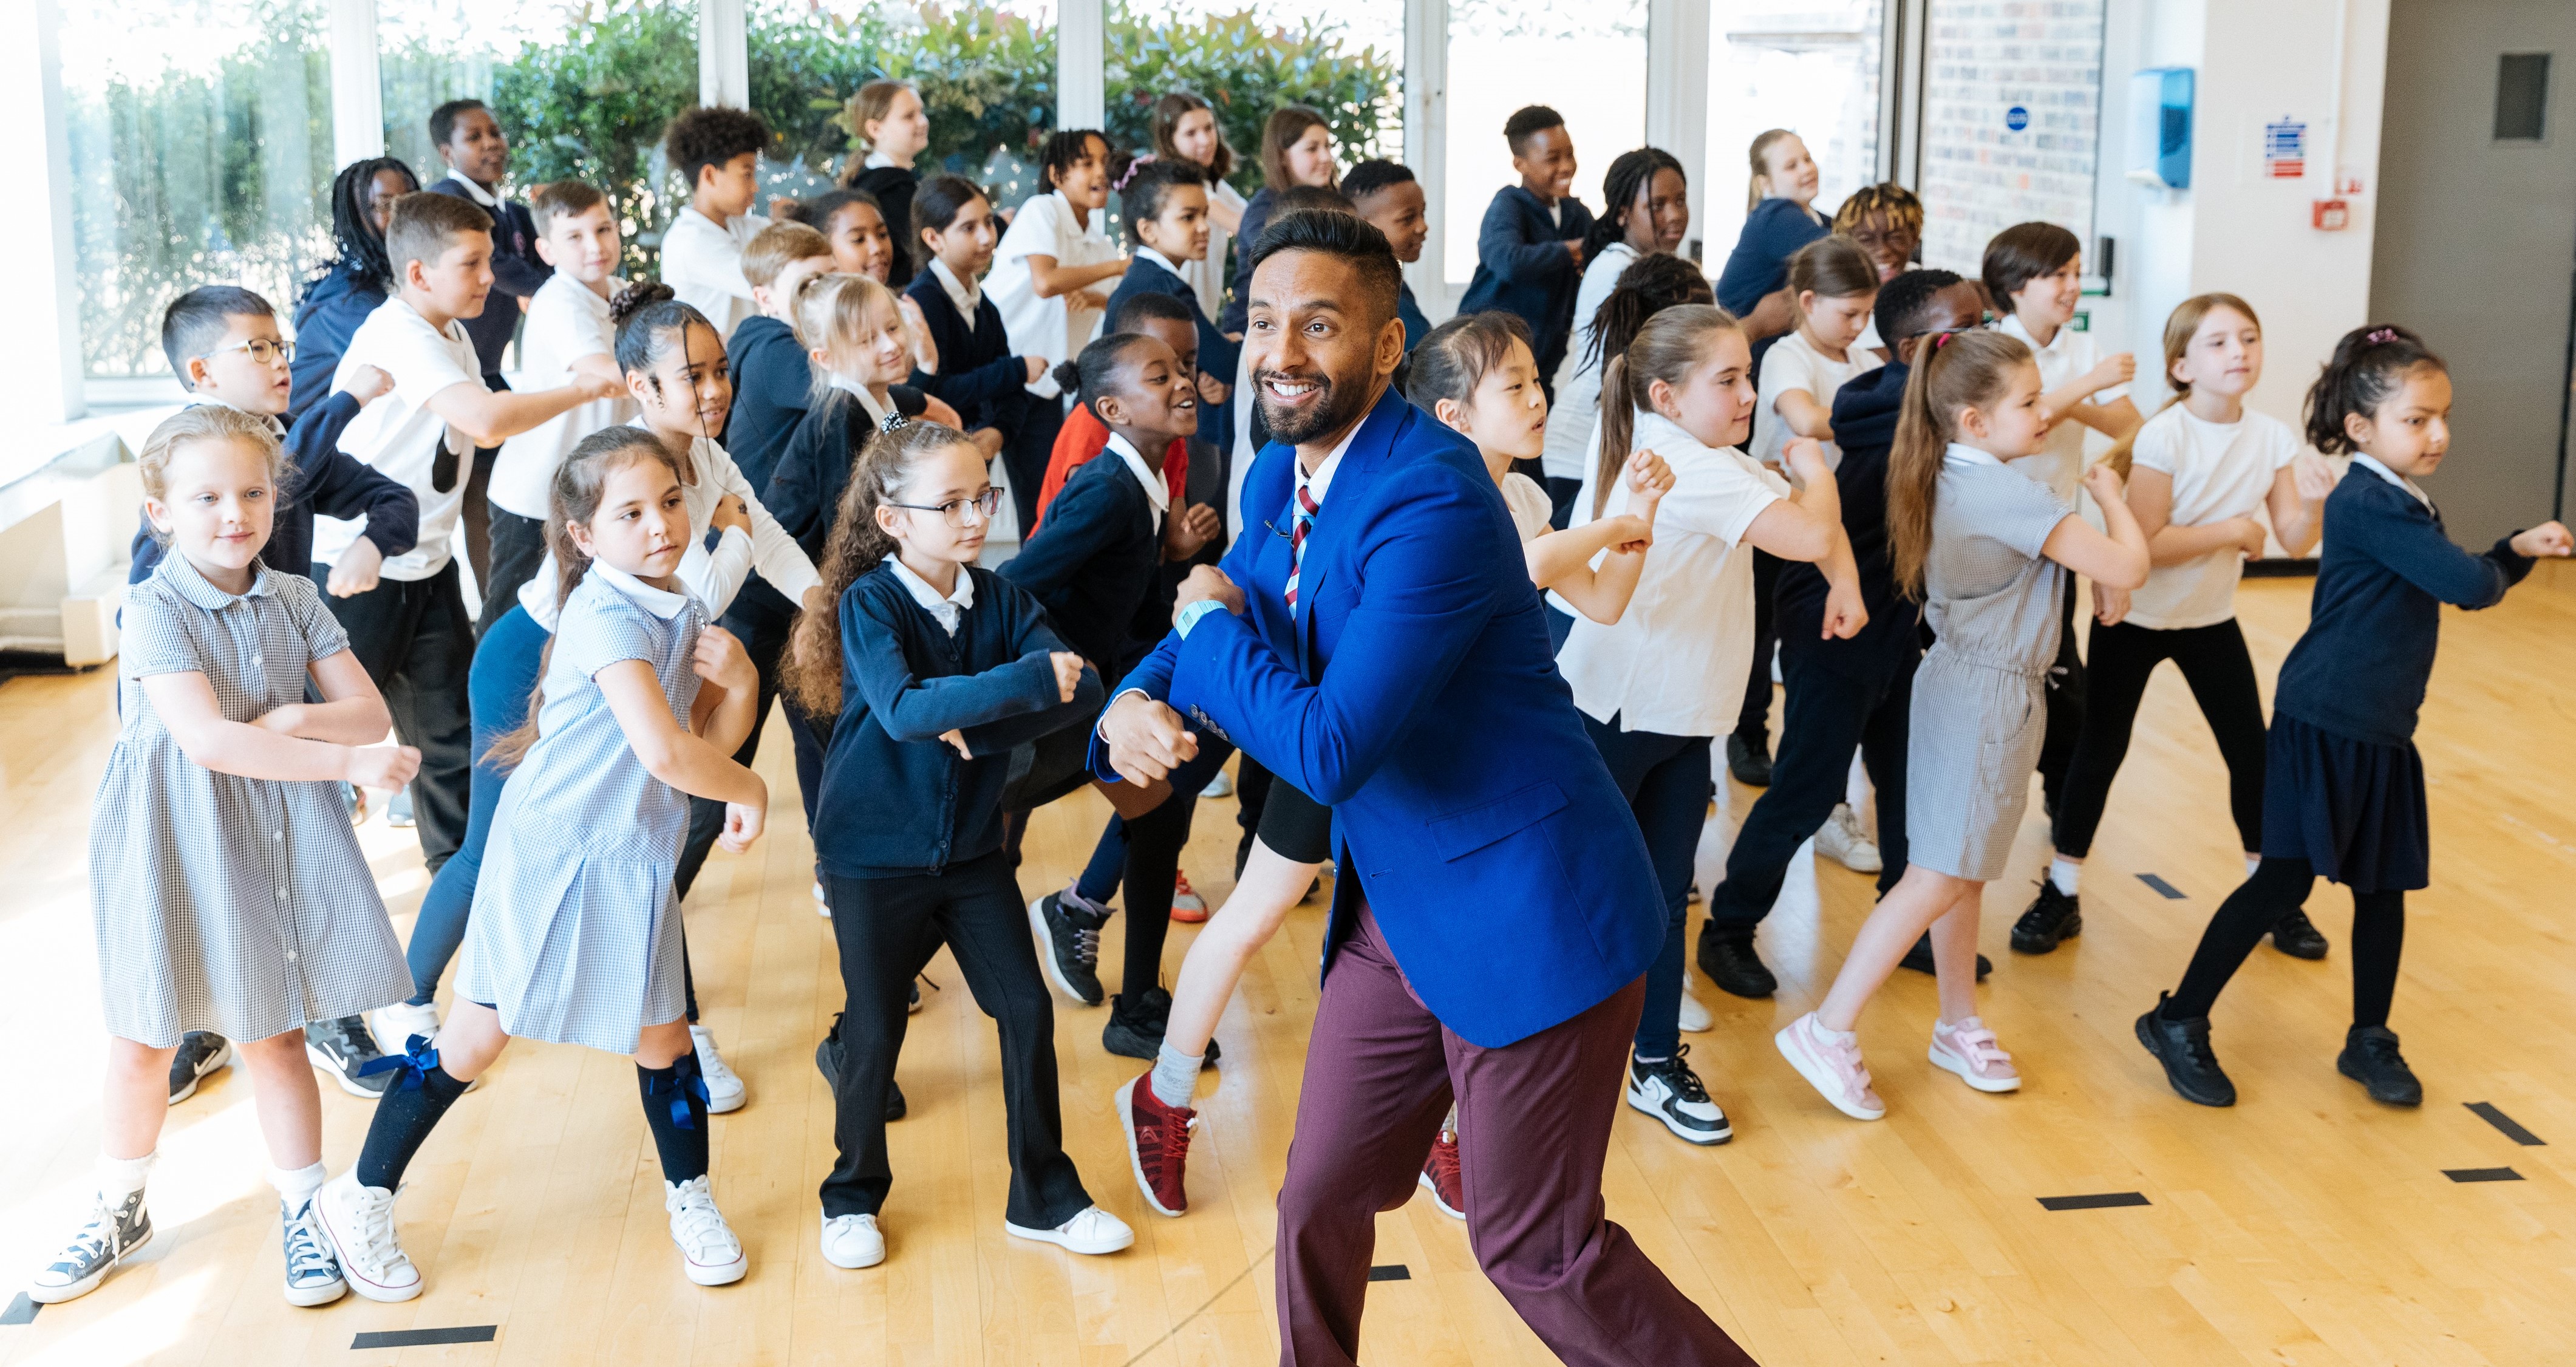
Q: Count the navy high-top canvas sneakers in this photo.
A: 2